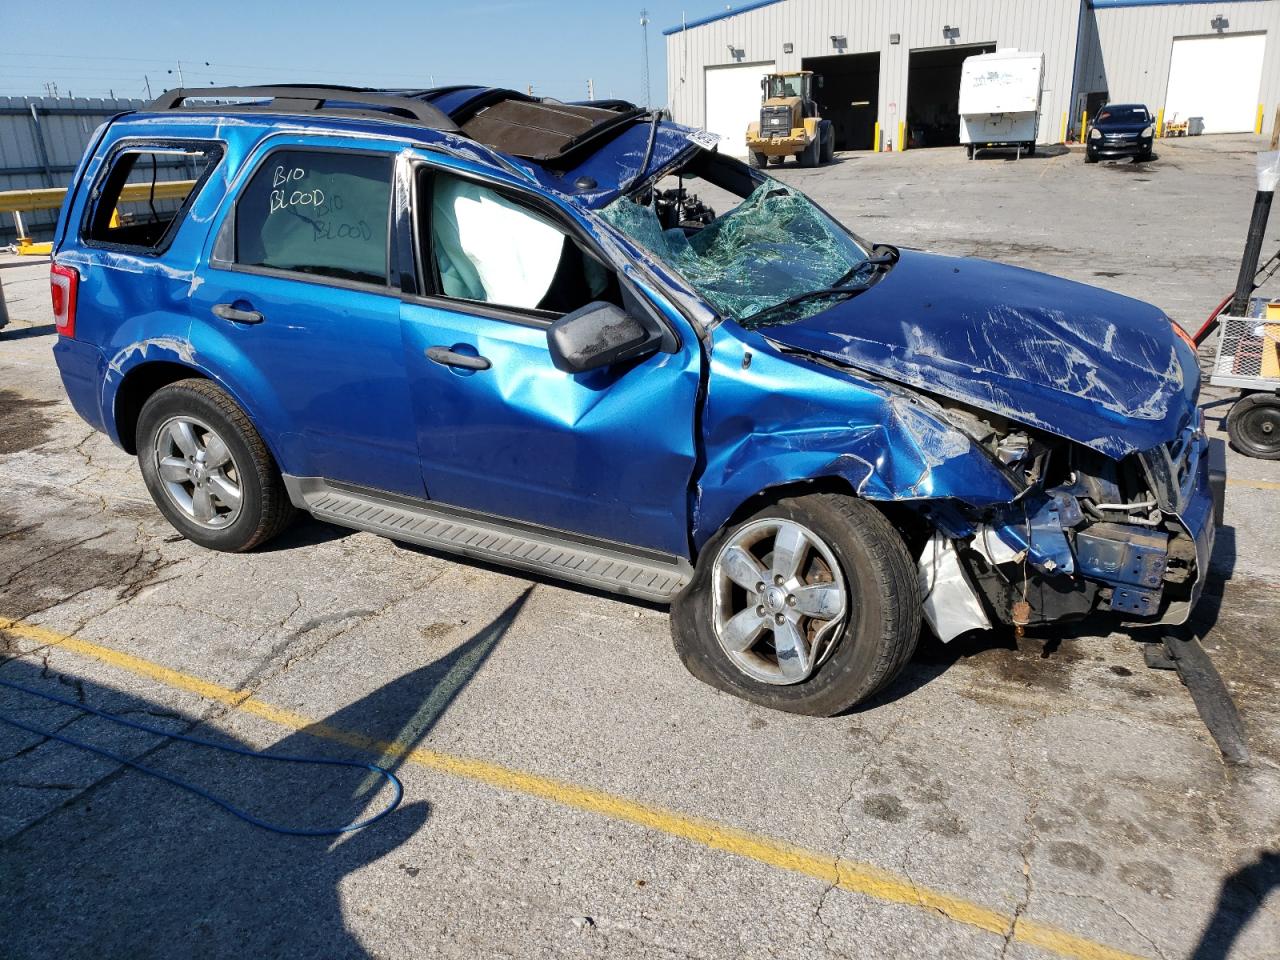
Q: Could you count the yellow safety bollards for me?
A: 6